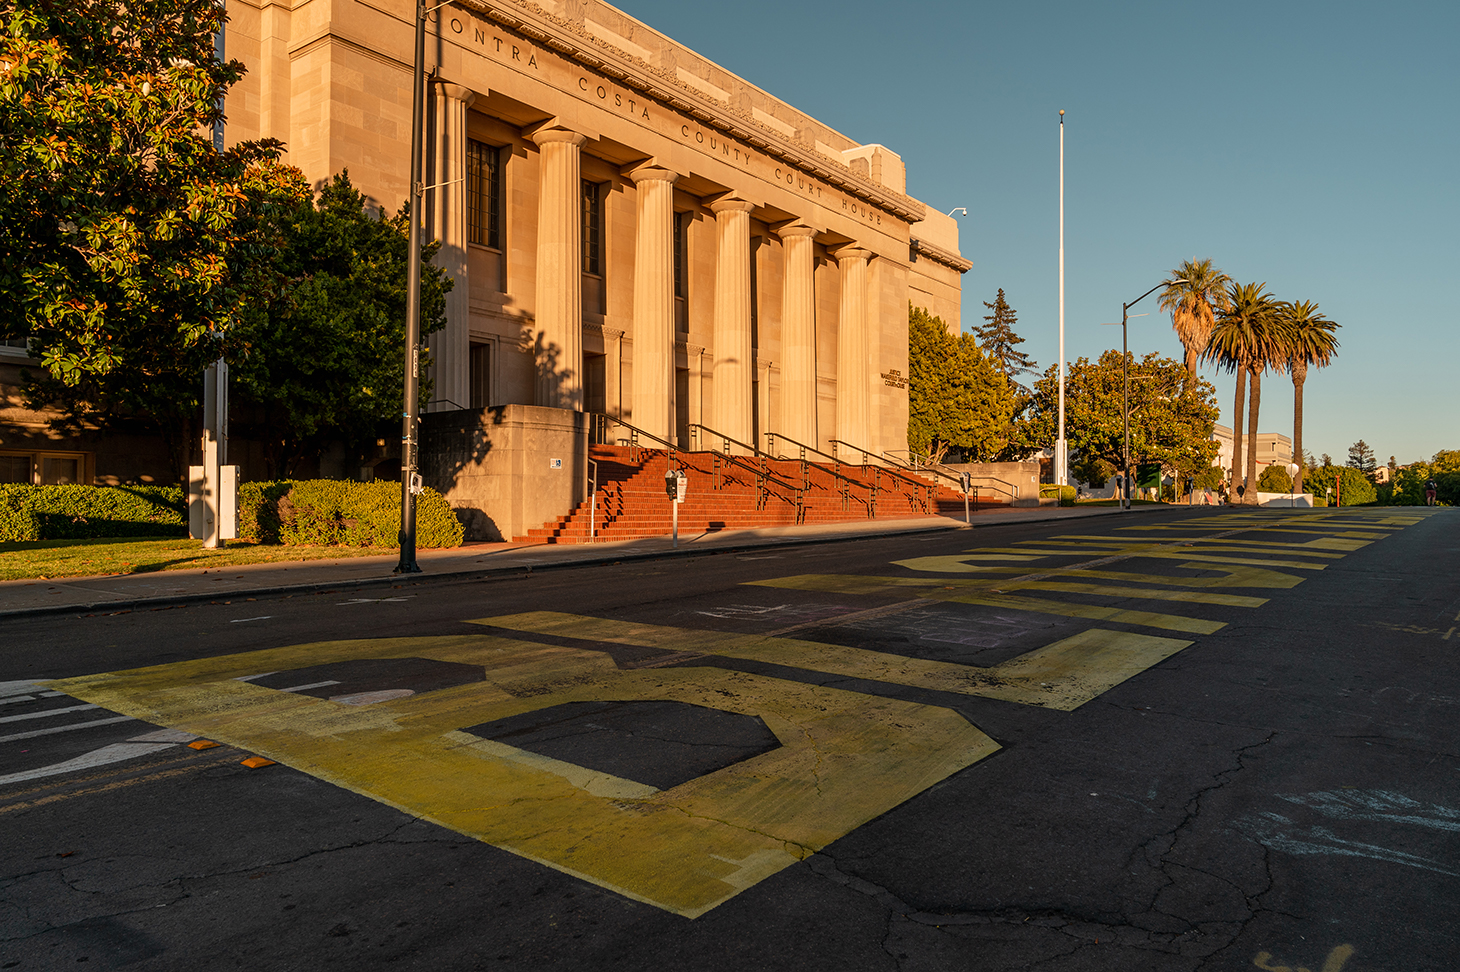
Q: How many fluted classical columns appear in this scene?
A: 6